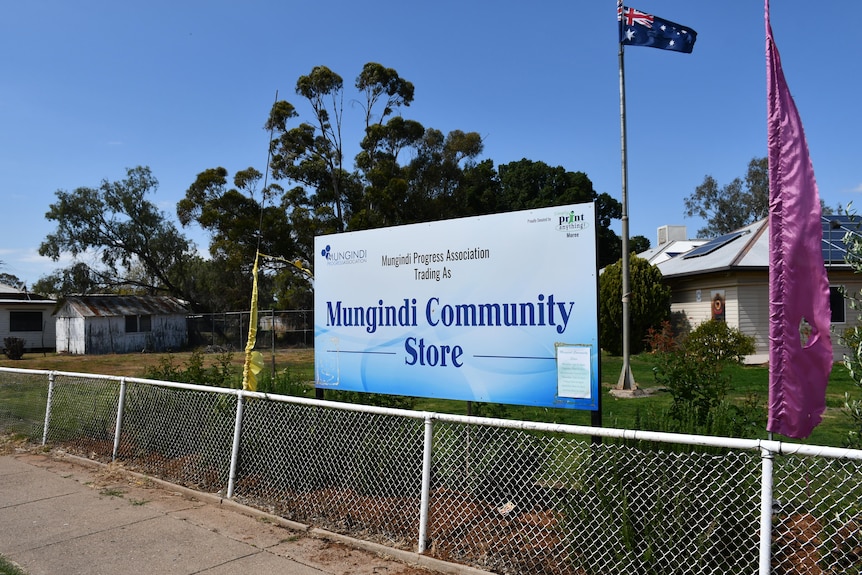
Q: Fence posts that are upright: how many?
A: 5